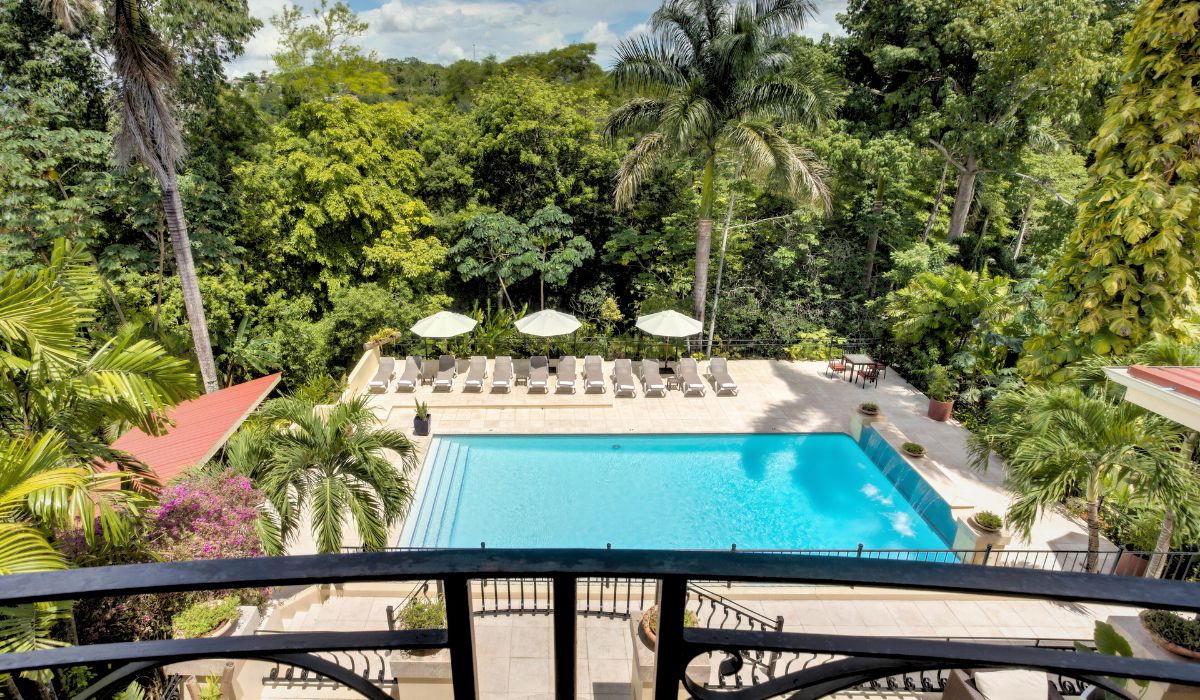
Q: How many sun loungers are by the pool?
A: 12